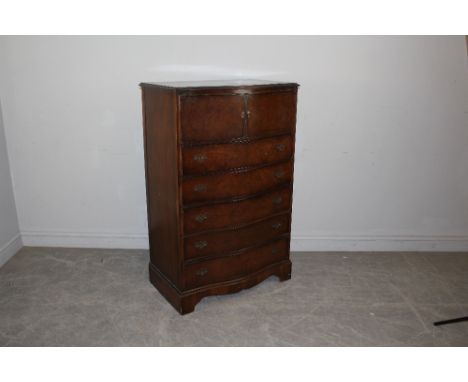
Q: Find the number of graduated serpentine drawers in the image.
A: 5